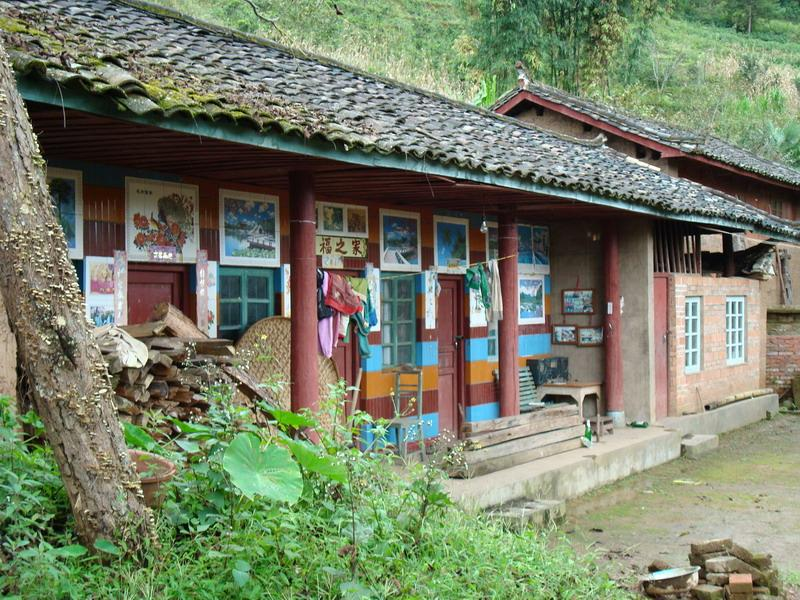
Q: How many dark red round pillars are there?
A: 3